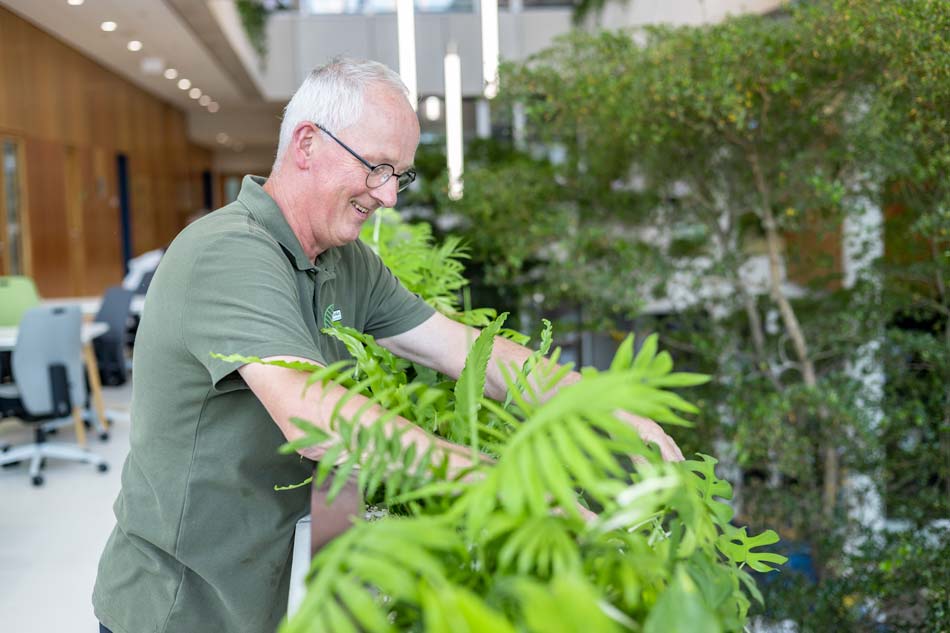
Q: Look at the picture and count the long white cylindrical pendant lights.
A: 3